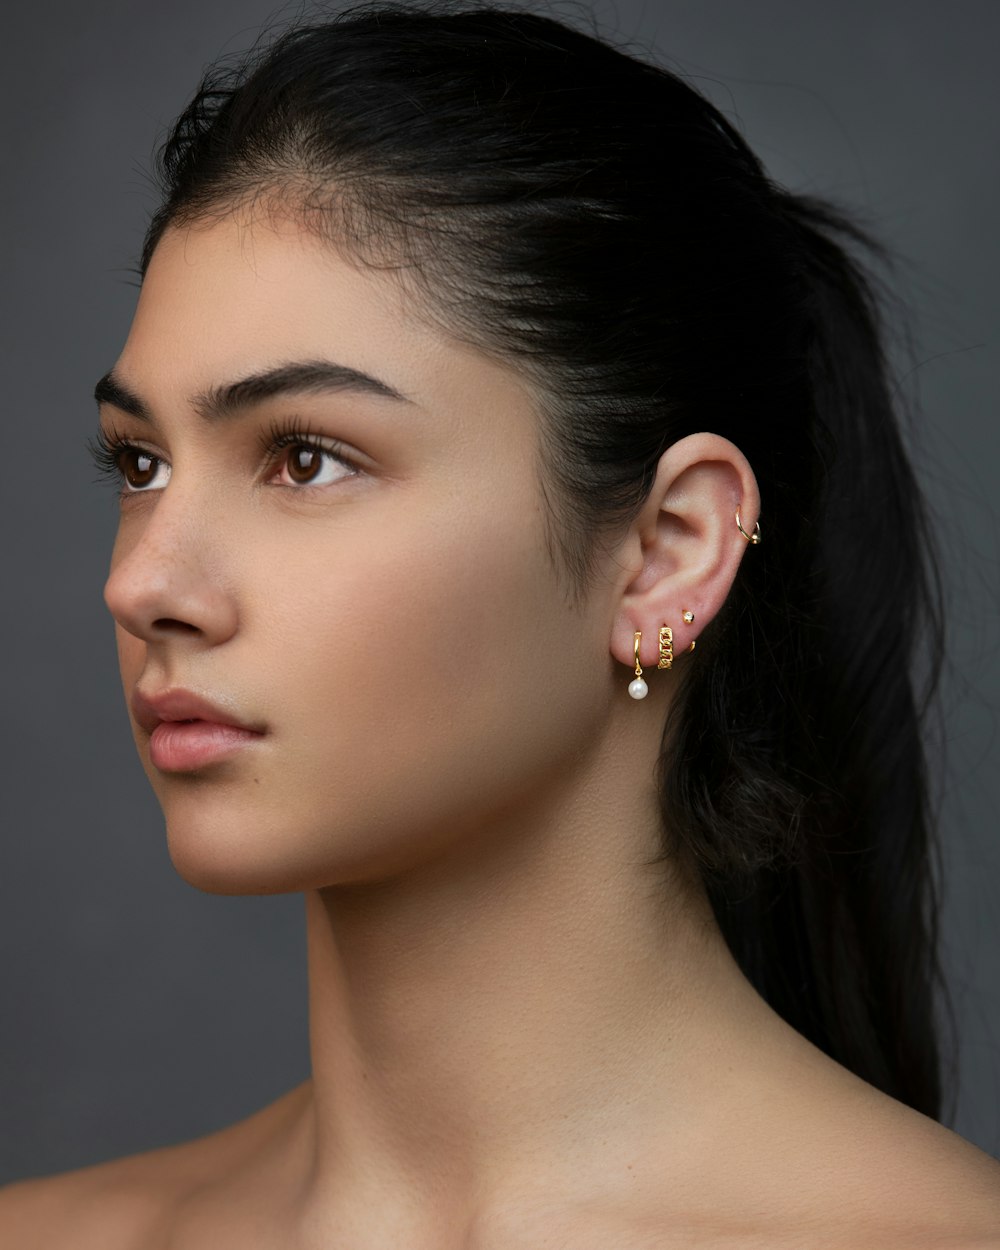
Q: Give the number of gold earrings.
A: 4